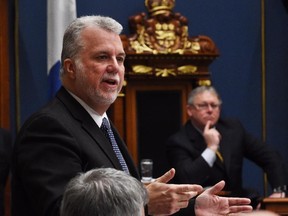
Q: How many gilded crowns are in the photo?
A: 1